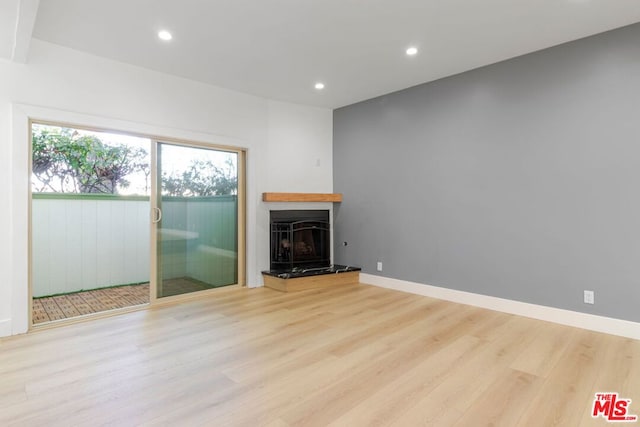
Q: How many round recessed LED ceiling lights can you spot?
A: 3